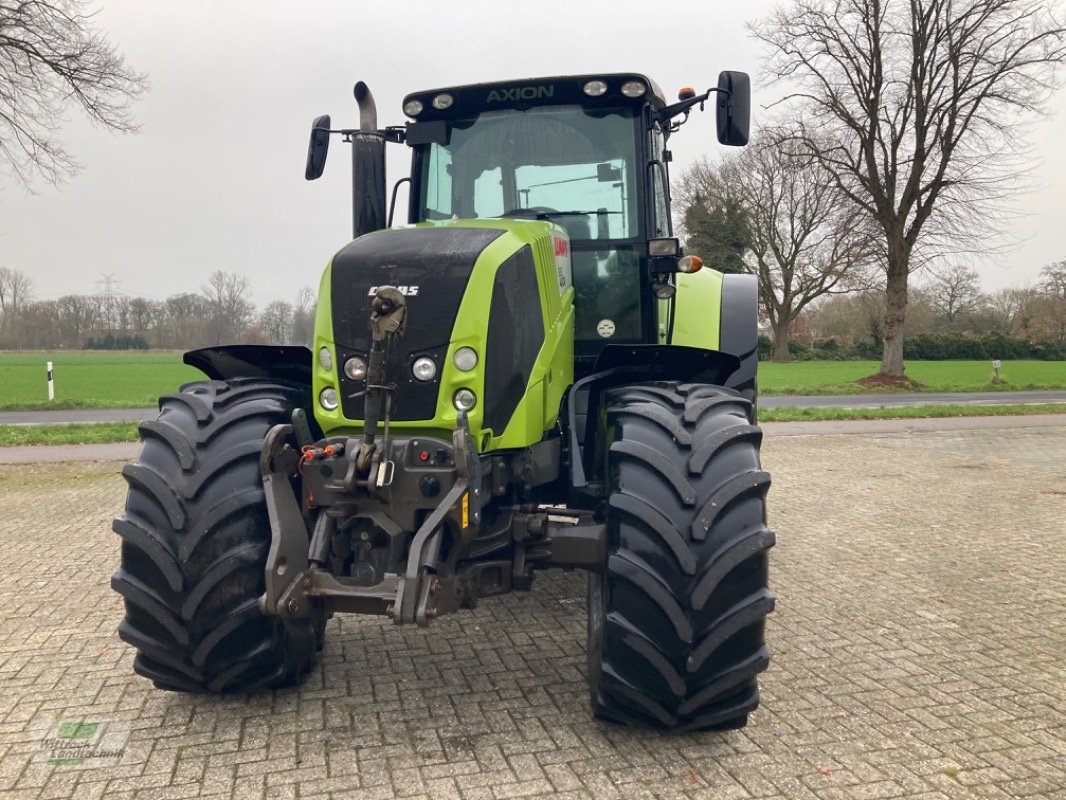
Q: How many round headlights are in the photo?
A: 10